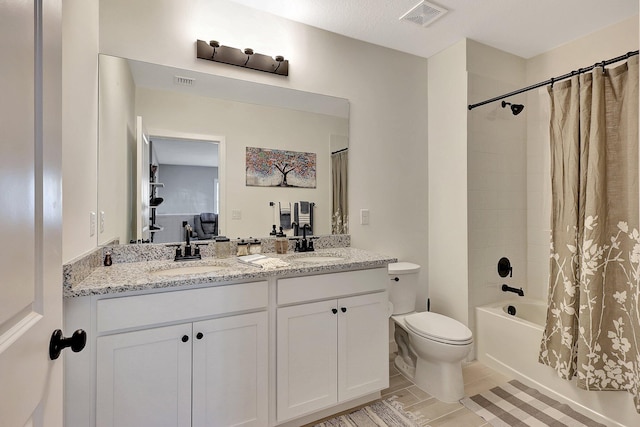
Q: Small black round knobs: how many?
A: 4